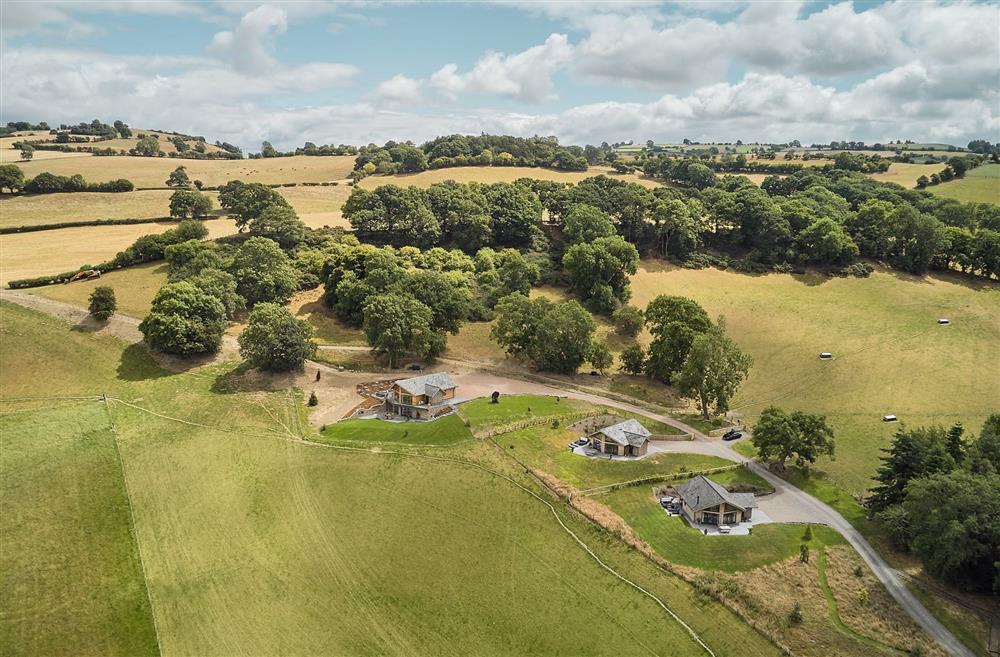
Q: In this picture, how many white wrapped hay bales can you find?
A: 3